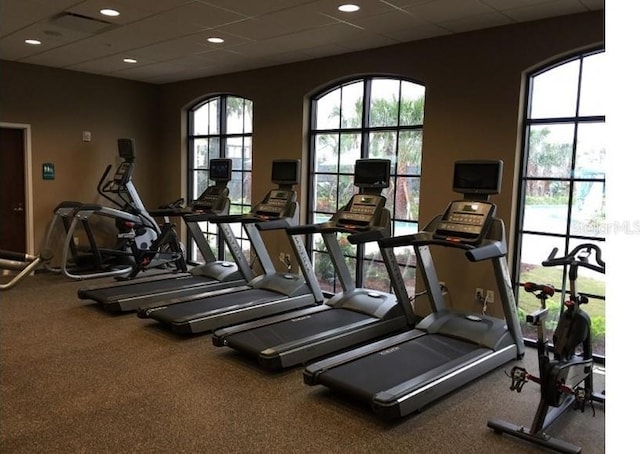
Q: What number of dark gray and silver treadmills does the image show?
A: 4